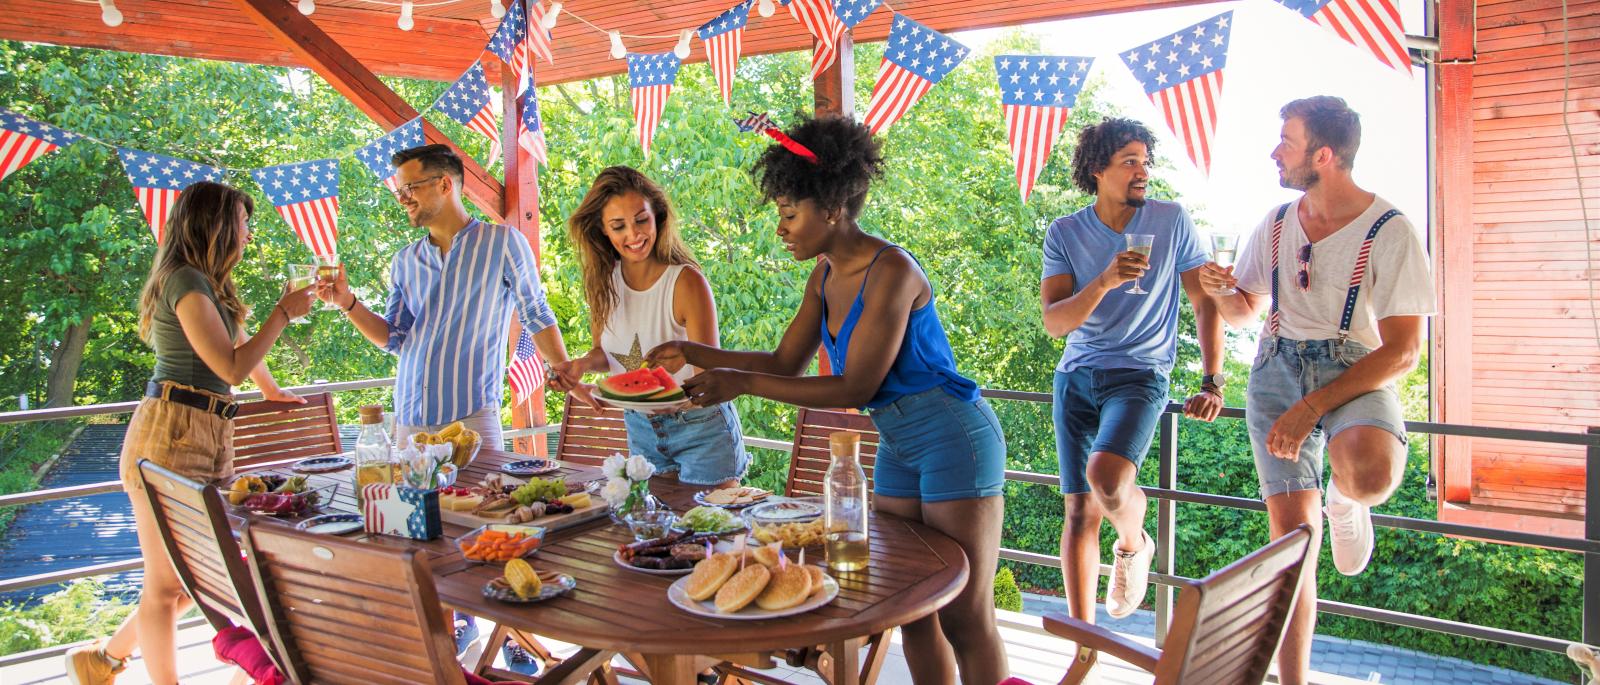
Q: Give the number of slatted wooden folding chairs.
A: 6